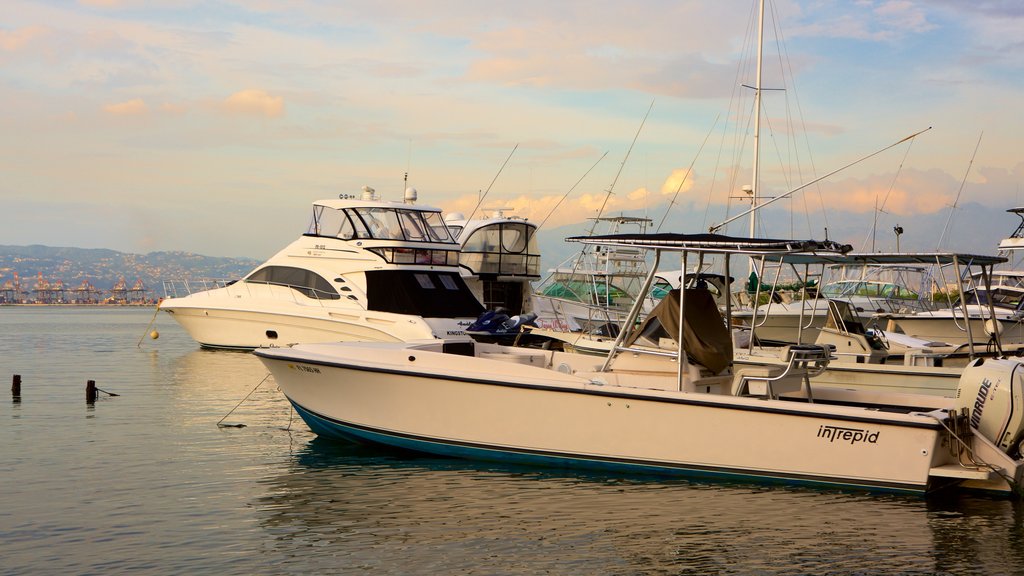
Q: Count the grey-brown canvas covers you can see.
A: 1